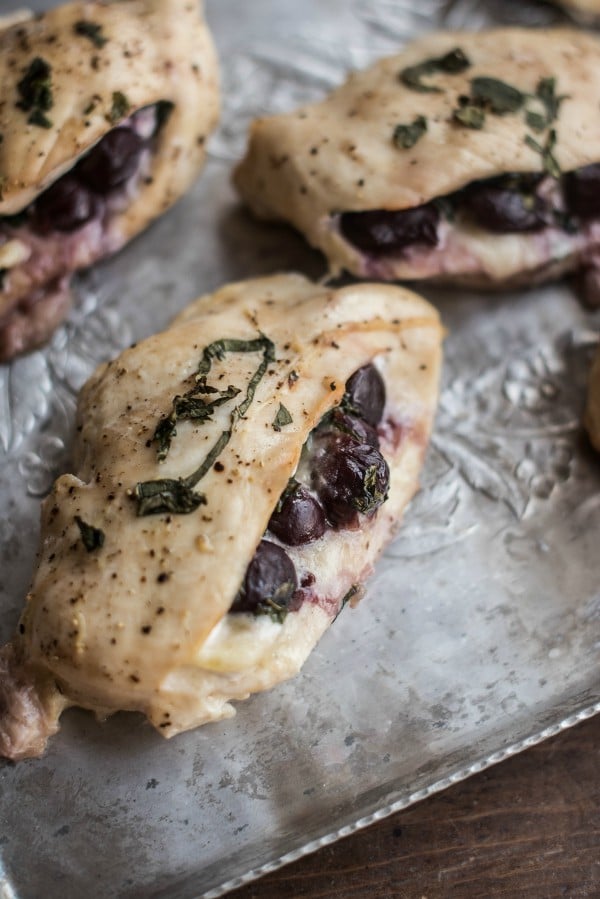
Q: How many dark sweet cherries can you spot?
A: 10